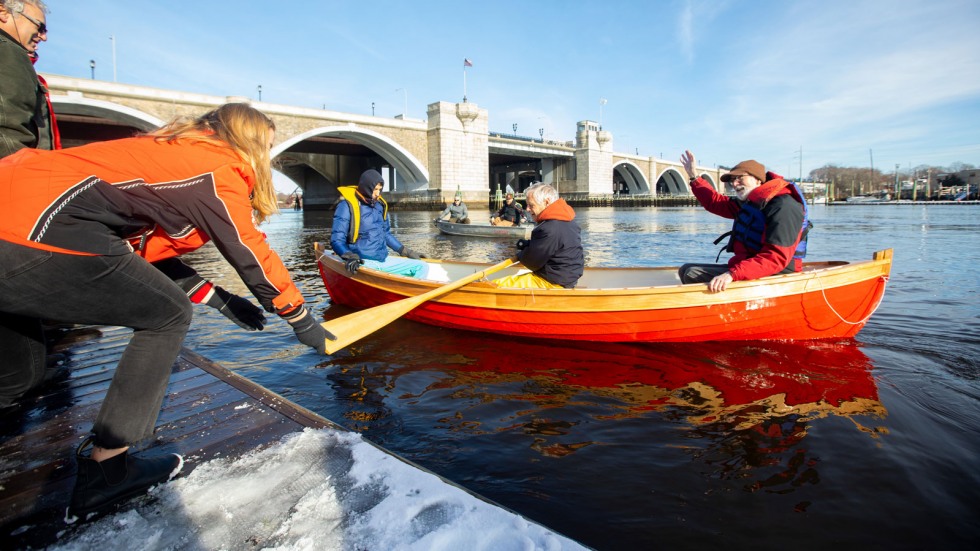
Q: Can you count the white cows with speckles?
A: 0